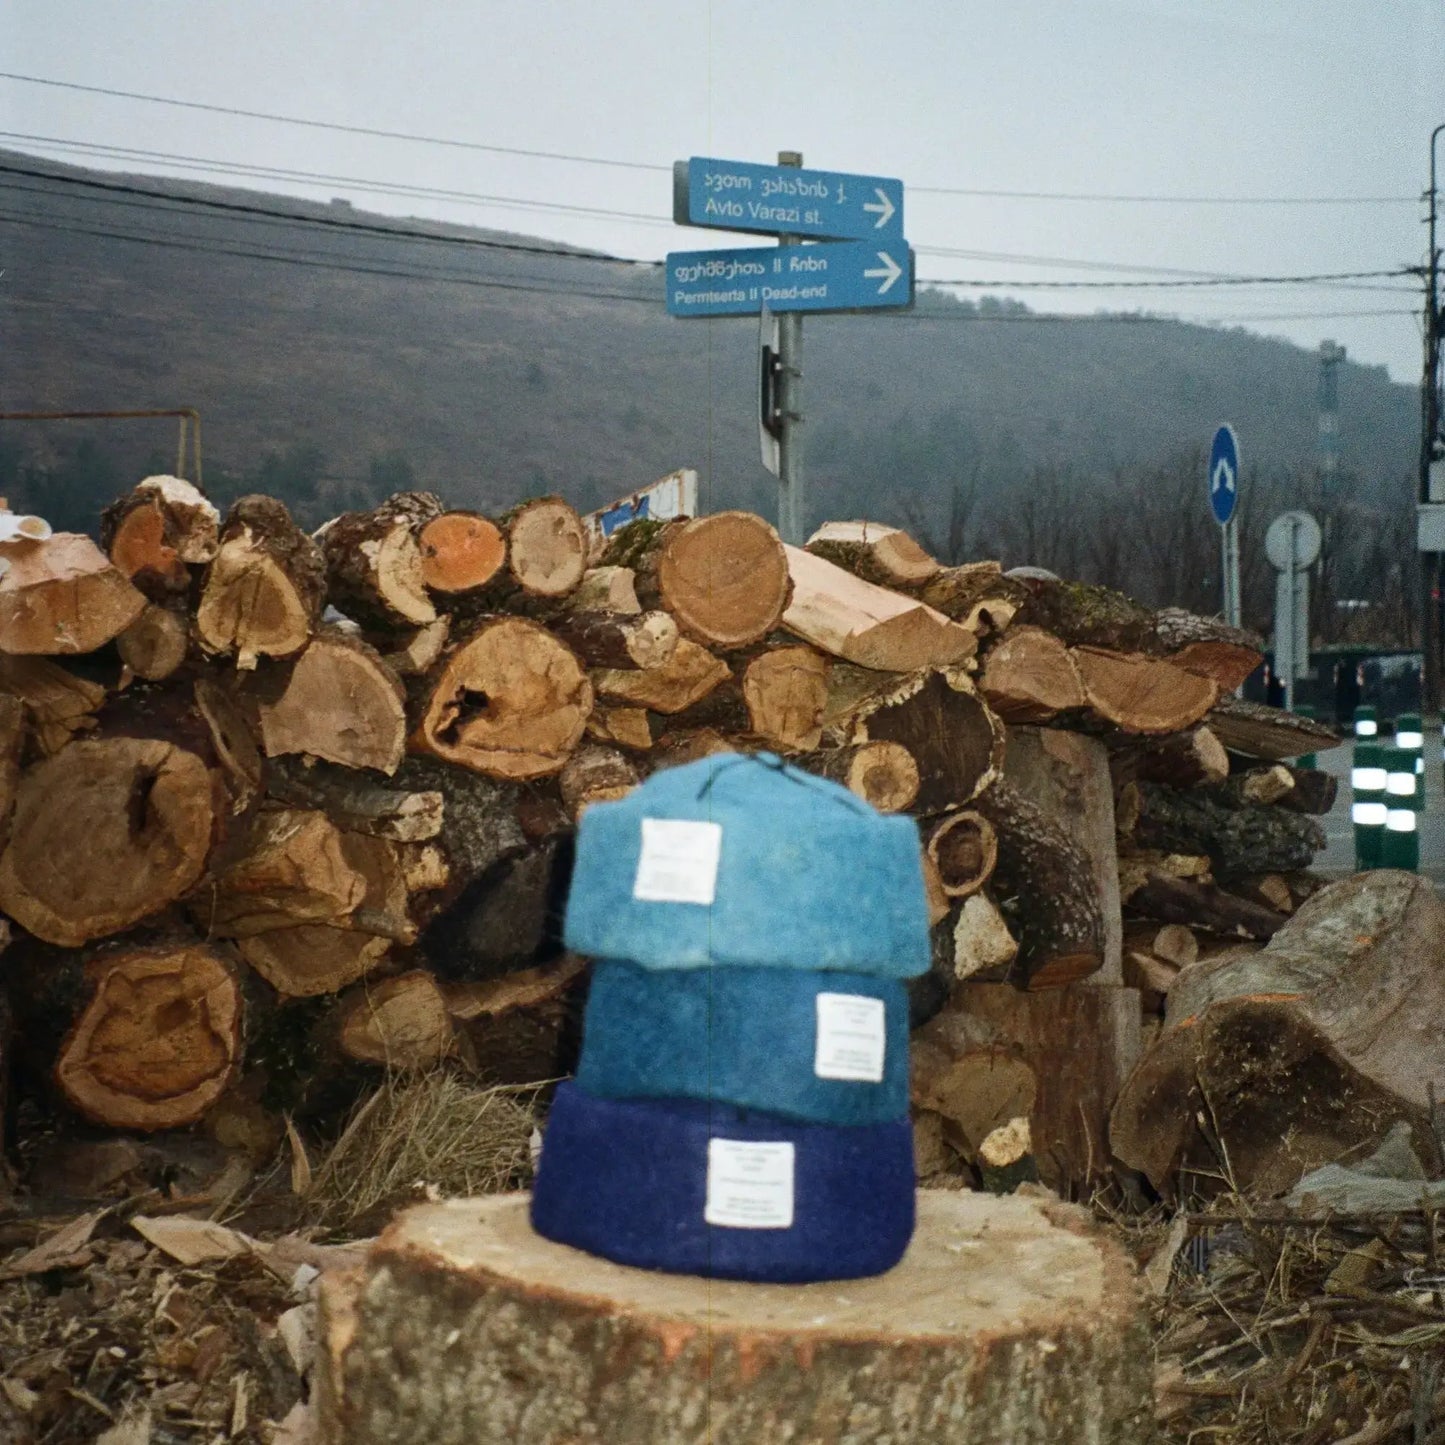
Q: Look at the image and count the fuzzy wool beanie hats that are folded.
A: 3